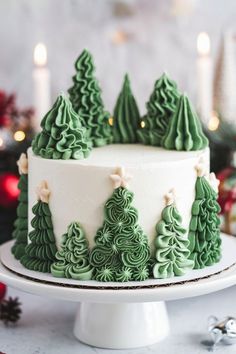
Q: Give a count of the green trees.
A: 12